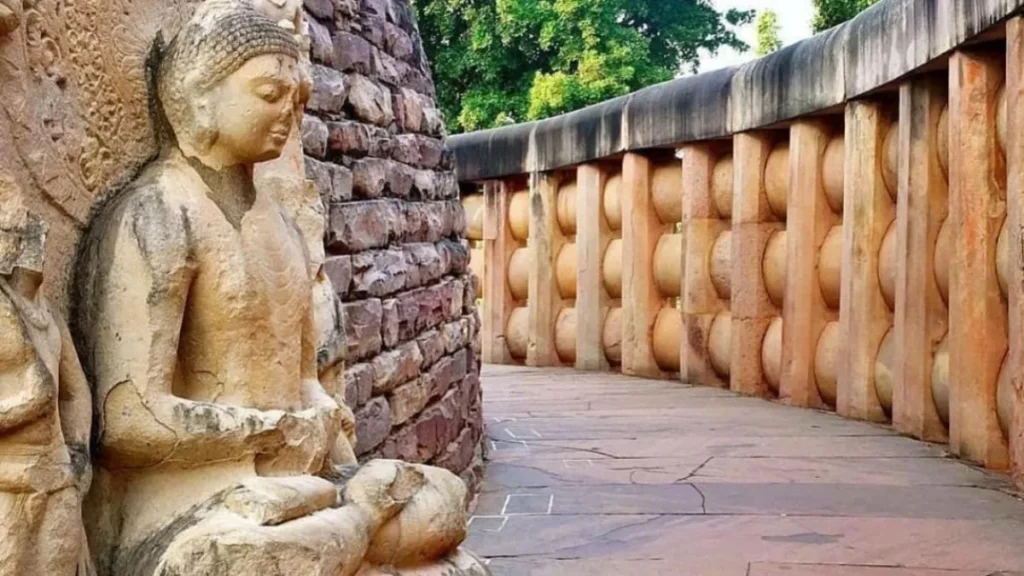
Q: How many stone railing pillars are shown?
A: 11